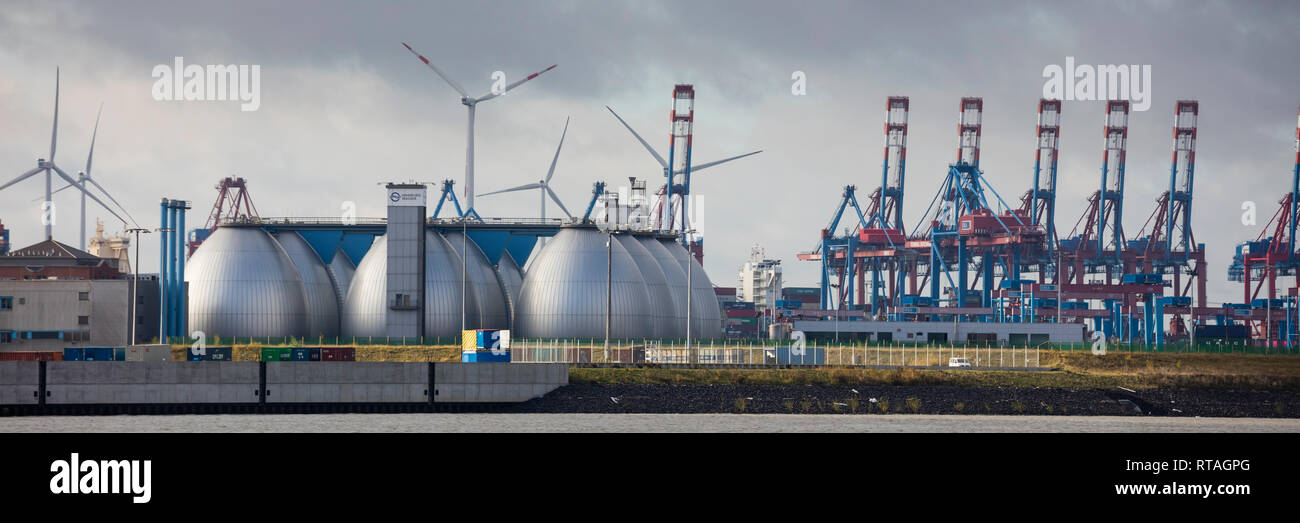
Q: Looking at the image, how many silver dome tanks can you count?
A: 10